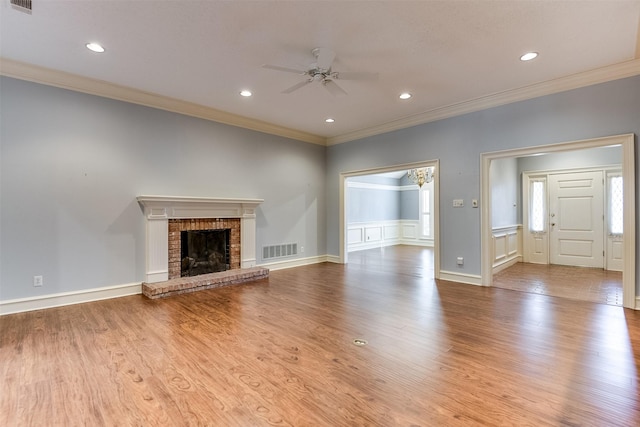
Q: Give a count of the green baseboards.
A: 0